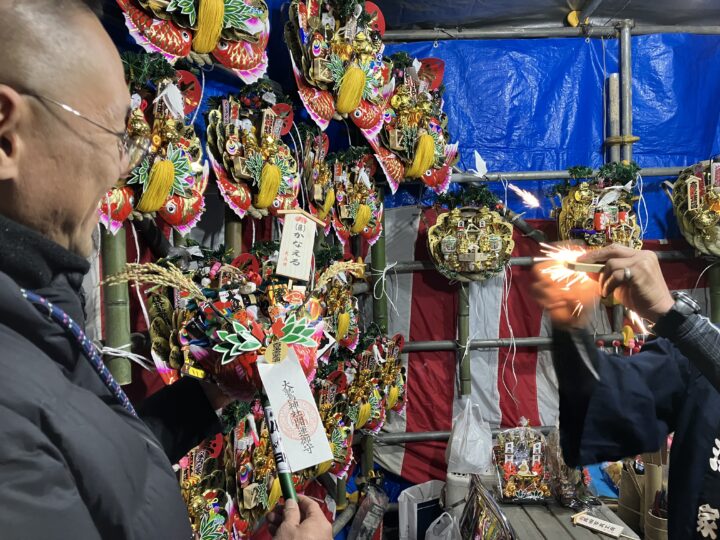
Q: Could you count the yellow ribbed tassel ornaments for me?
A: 12